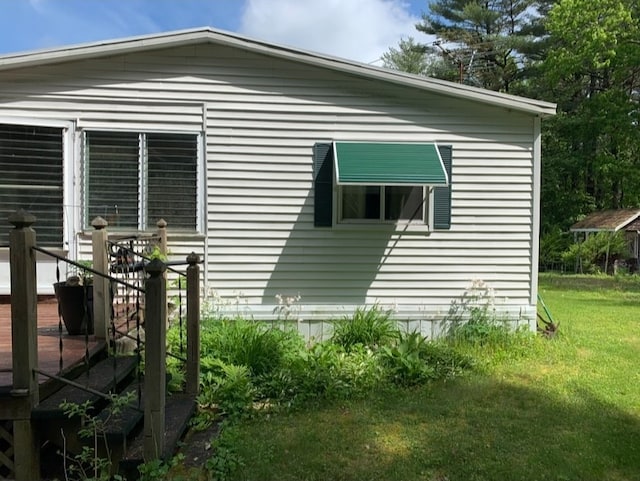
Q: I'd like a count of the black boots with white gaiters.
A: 0